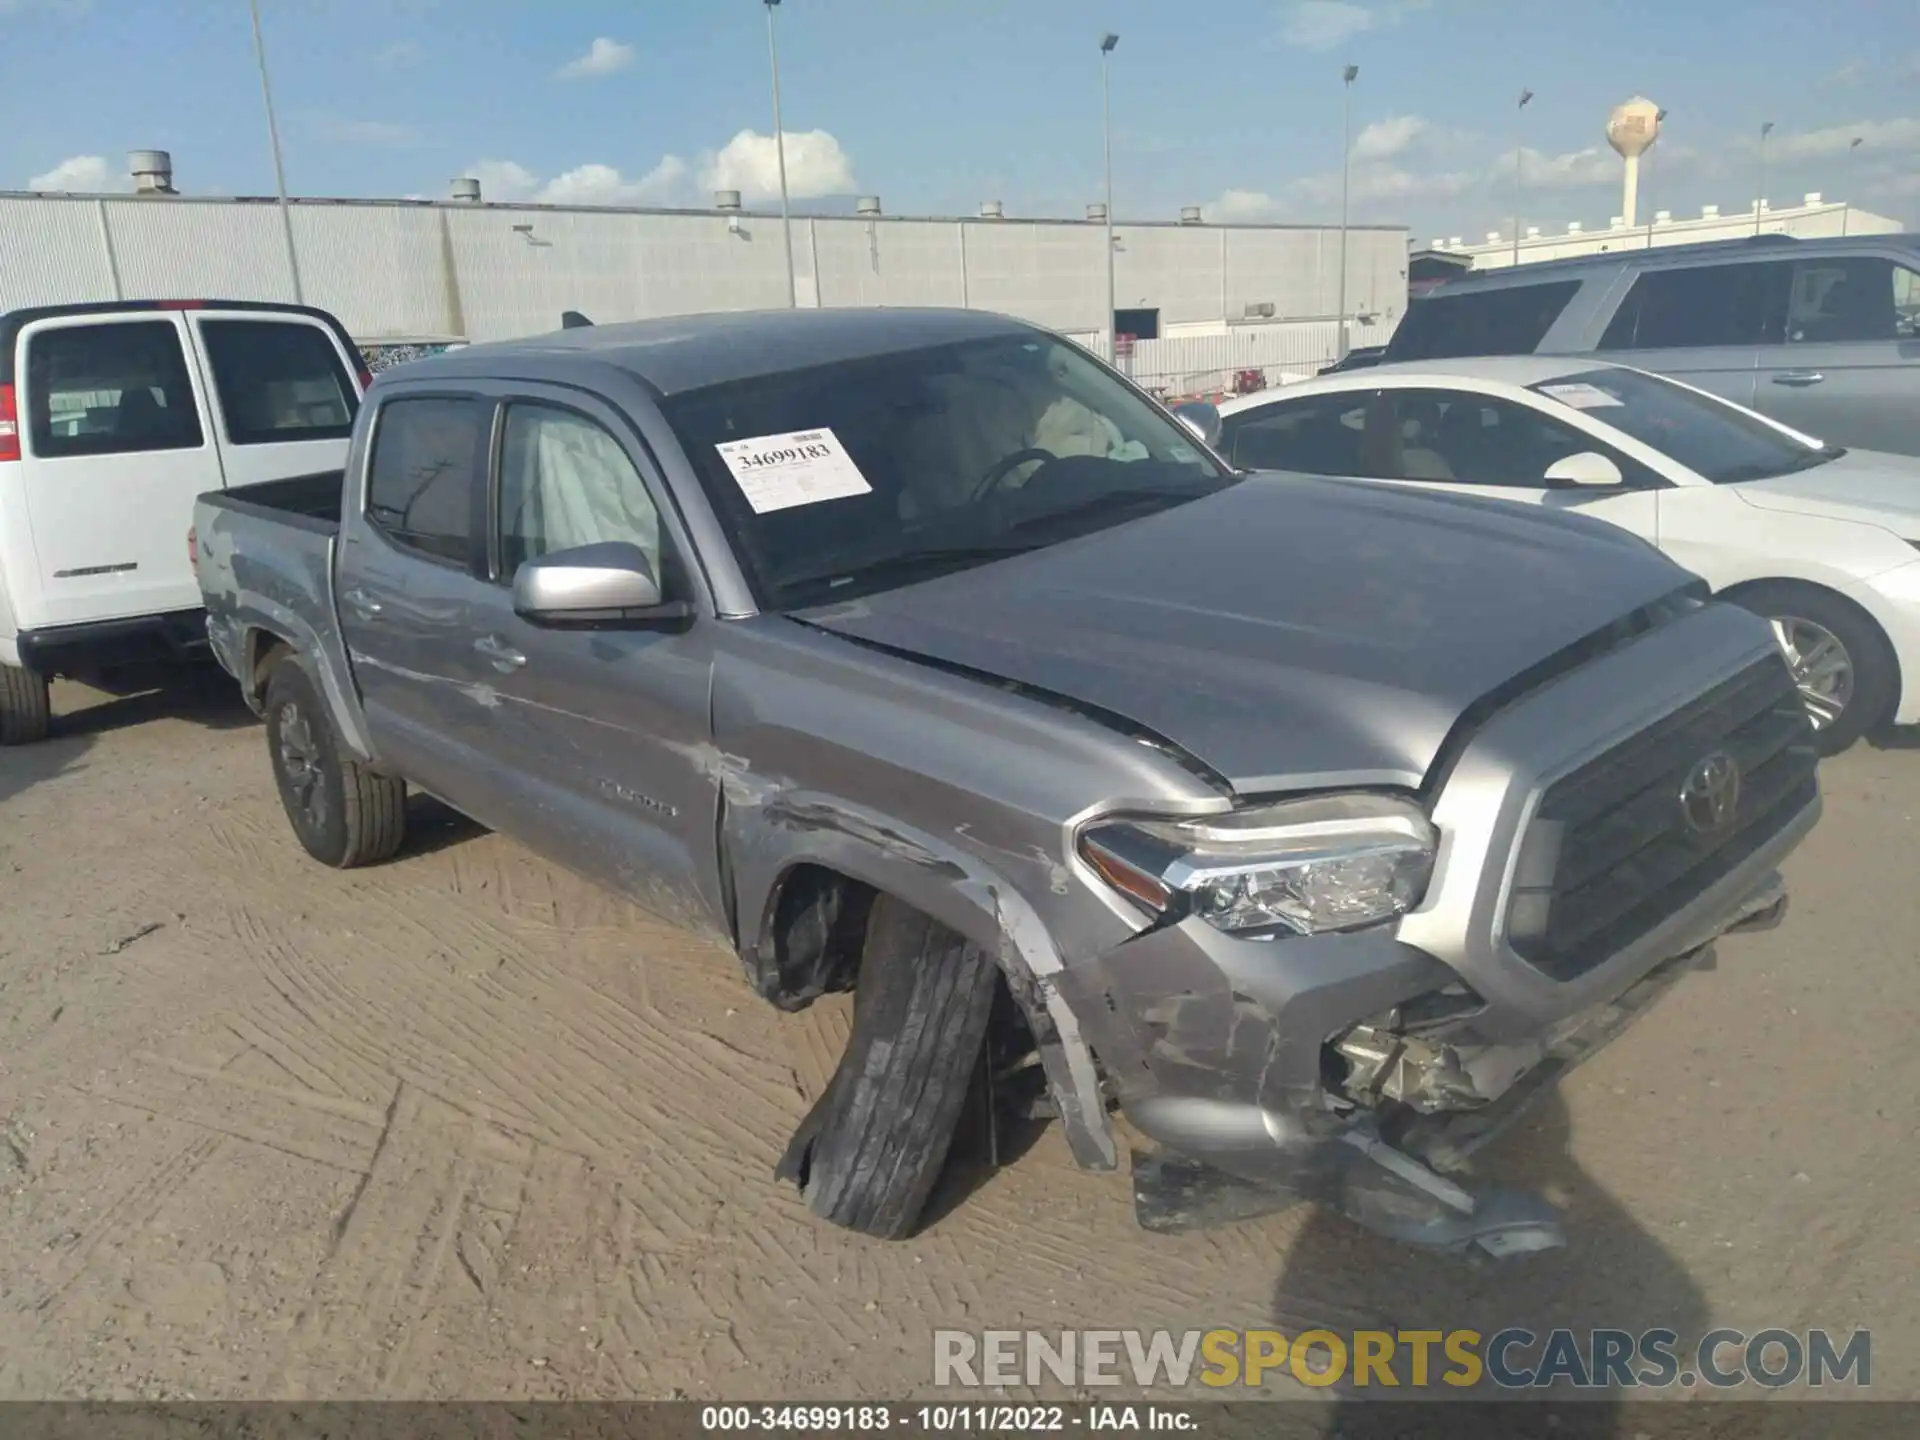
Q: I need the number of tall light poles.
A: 8